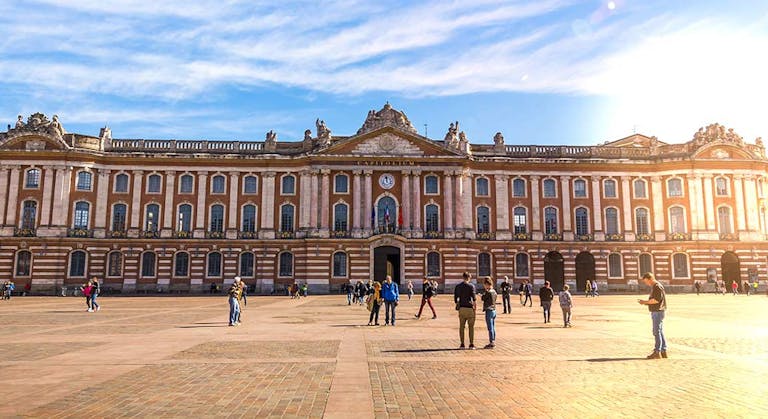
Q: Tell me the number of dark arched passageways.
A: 4